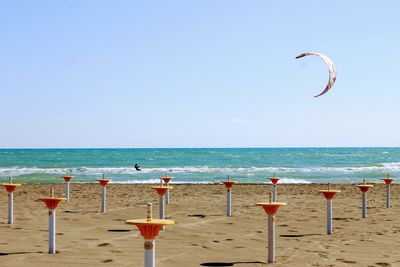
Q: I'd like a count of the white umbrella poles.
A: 13